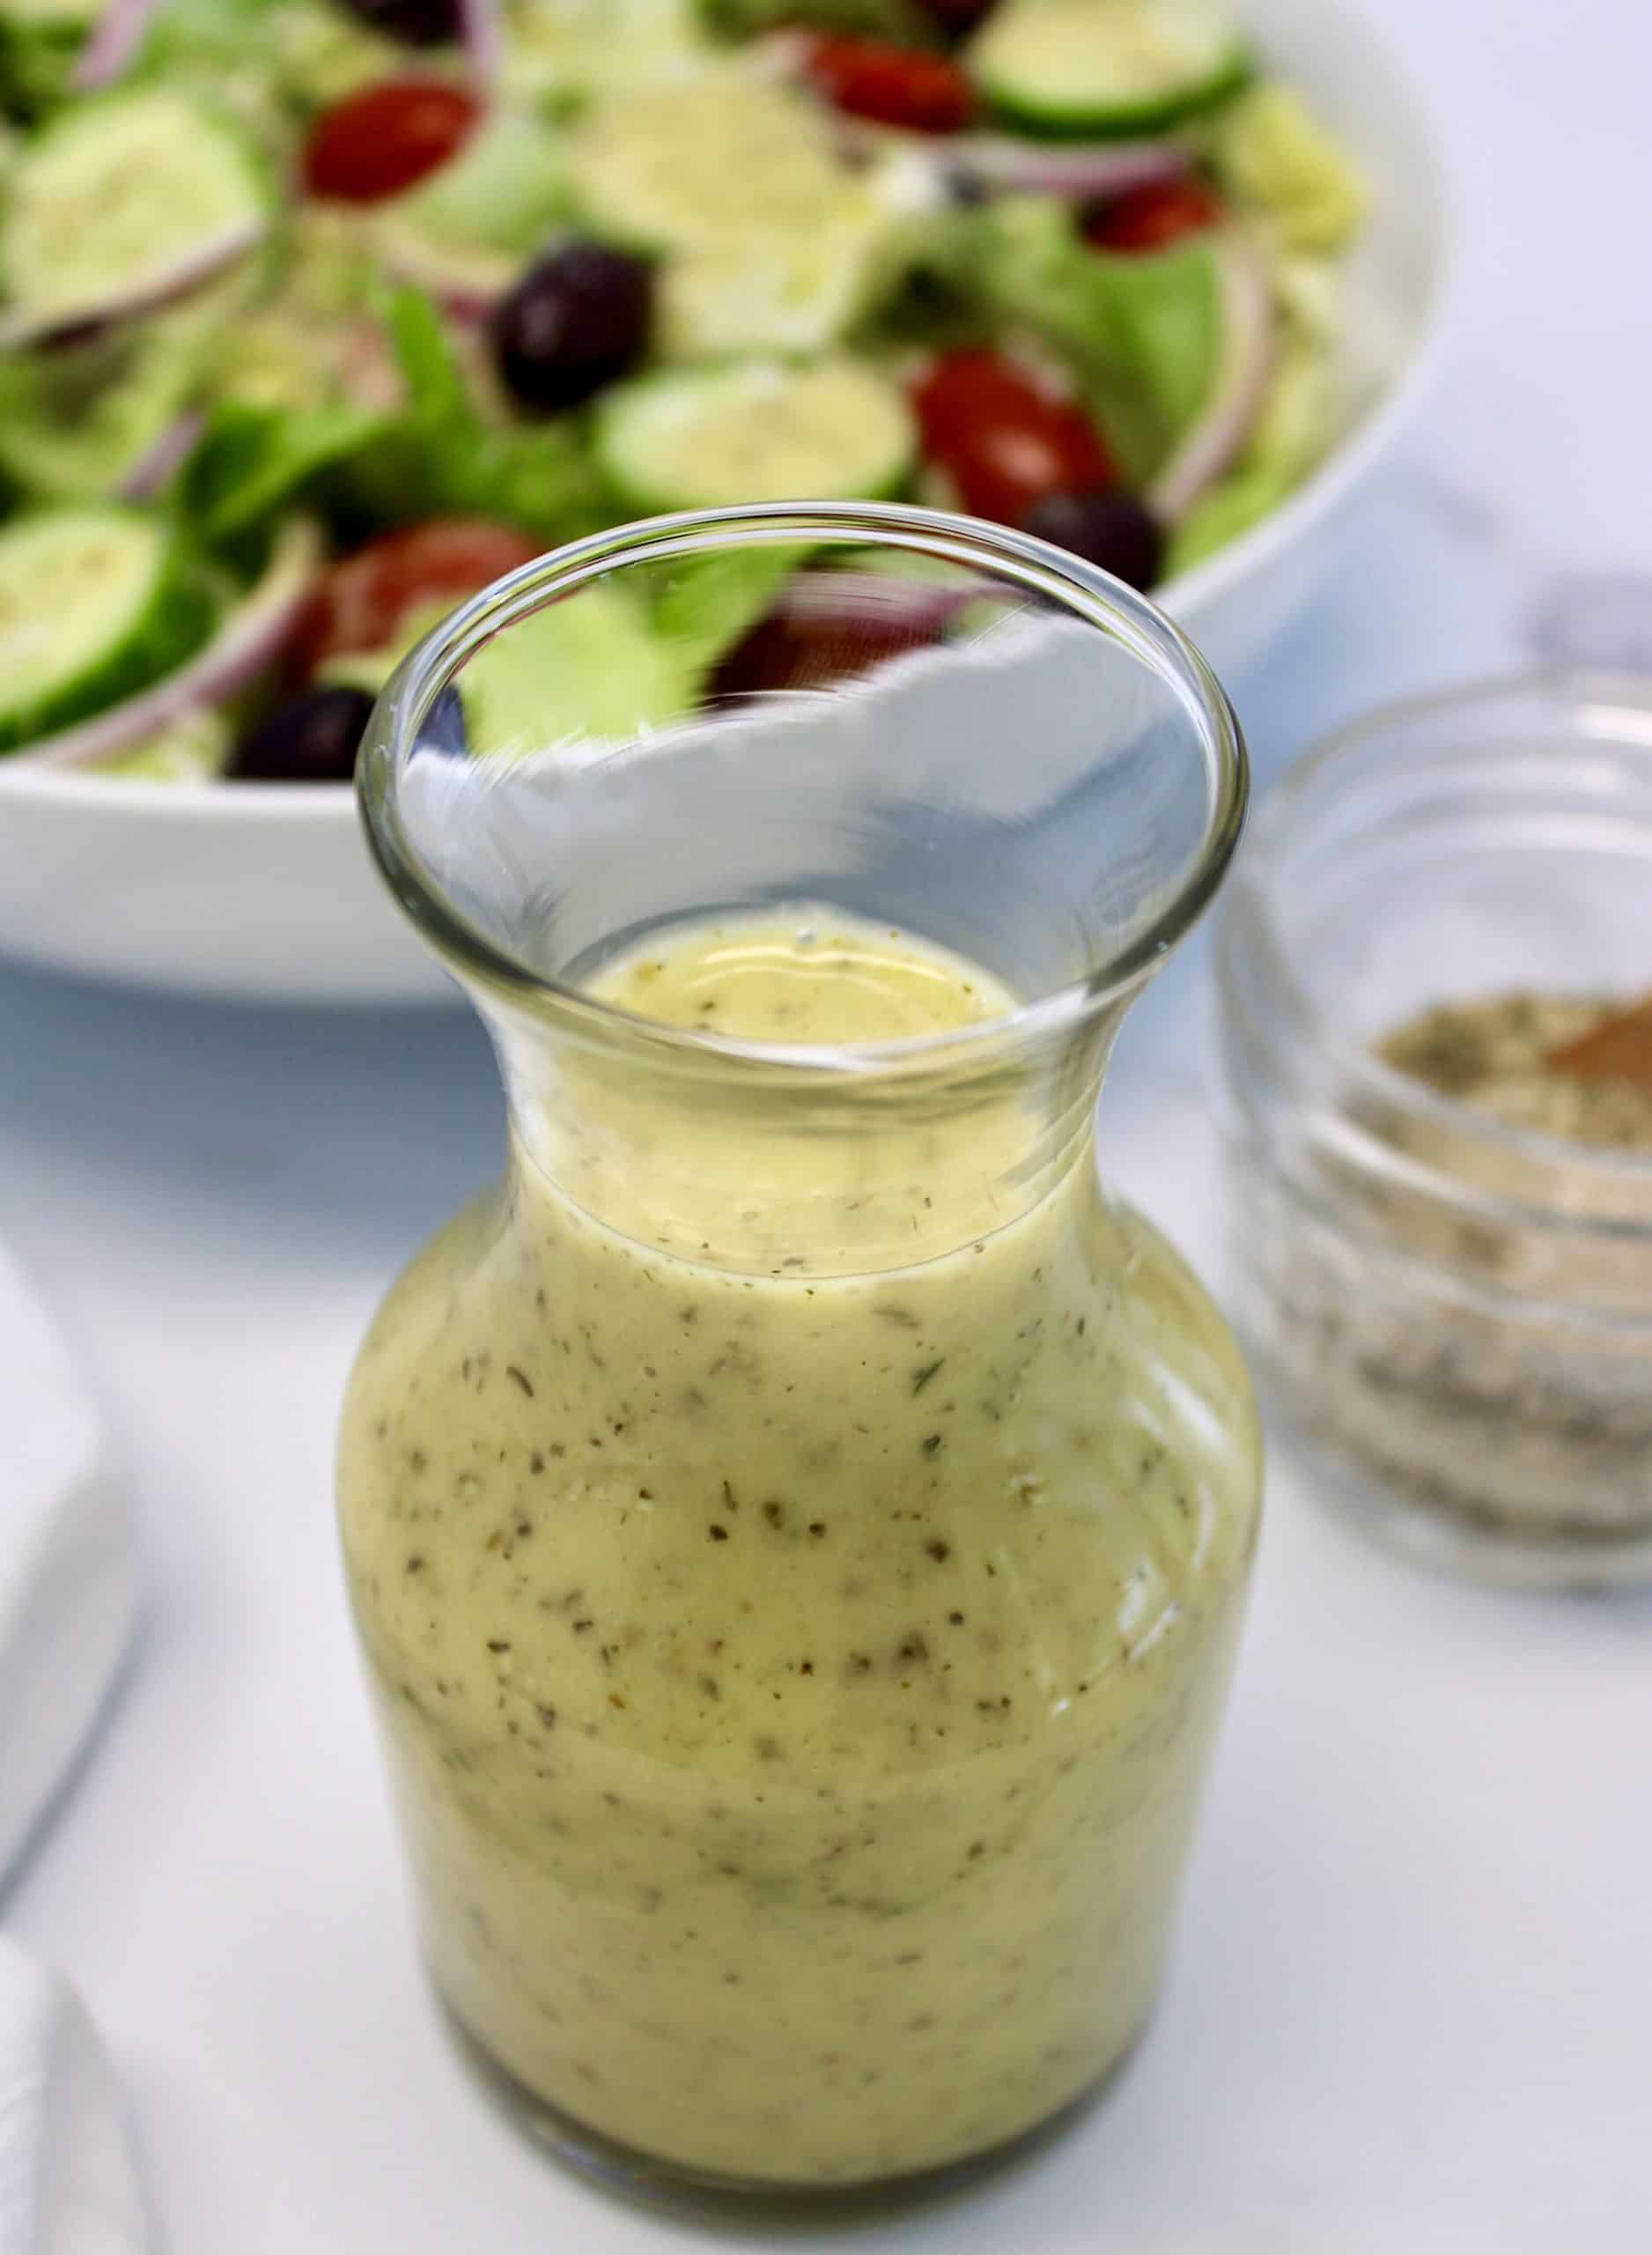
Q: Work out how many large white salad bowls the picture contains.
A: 1